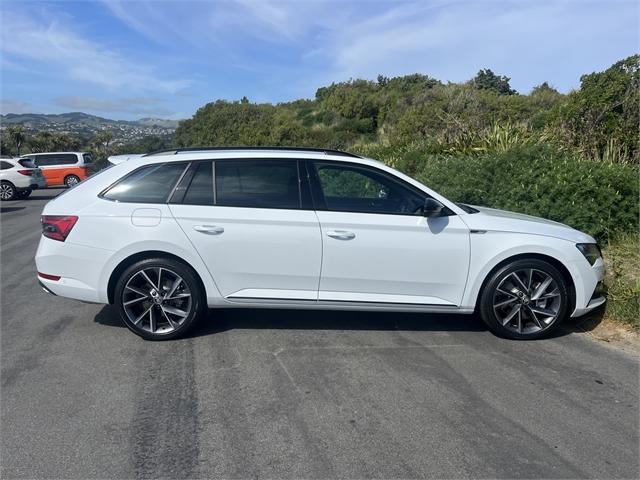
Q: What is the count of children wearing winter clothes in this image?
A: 0